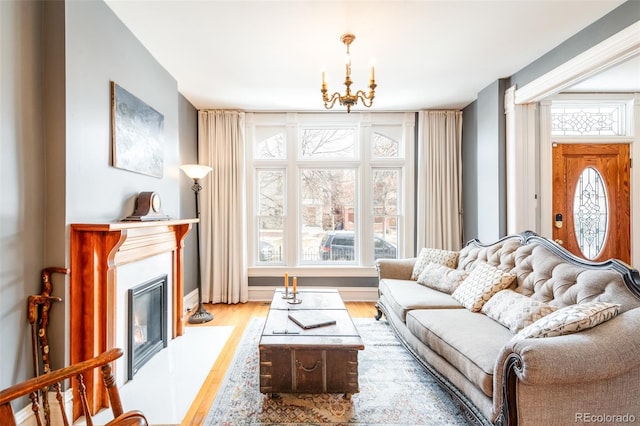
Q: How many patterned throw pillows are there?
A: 5